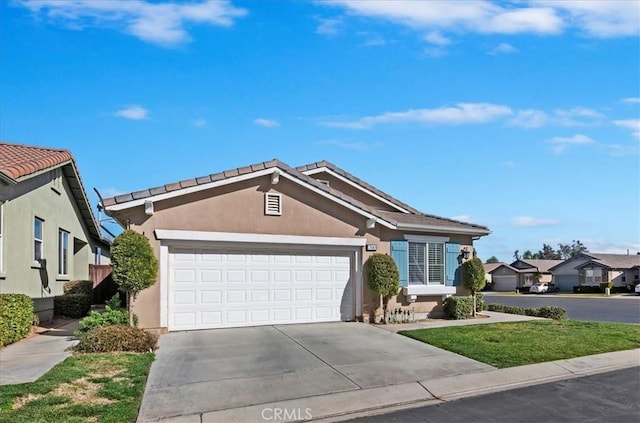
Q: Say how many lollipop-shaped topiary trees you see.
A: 3